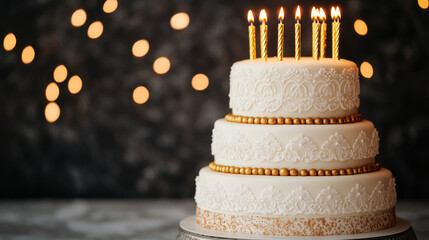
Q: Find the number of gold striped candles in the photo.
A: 9